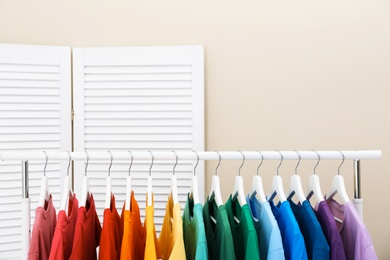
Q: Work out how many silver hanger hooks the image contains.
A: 15